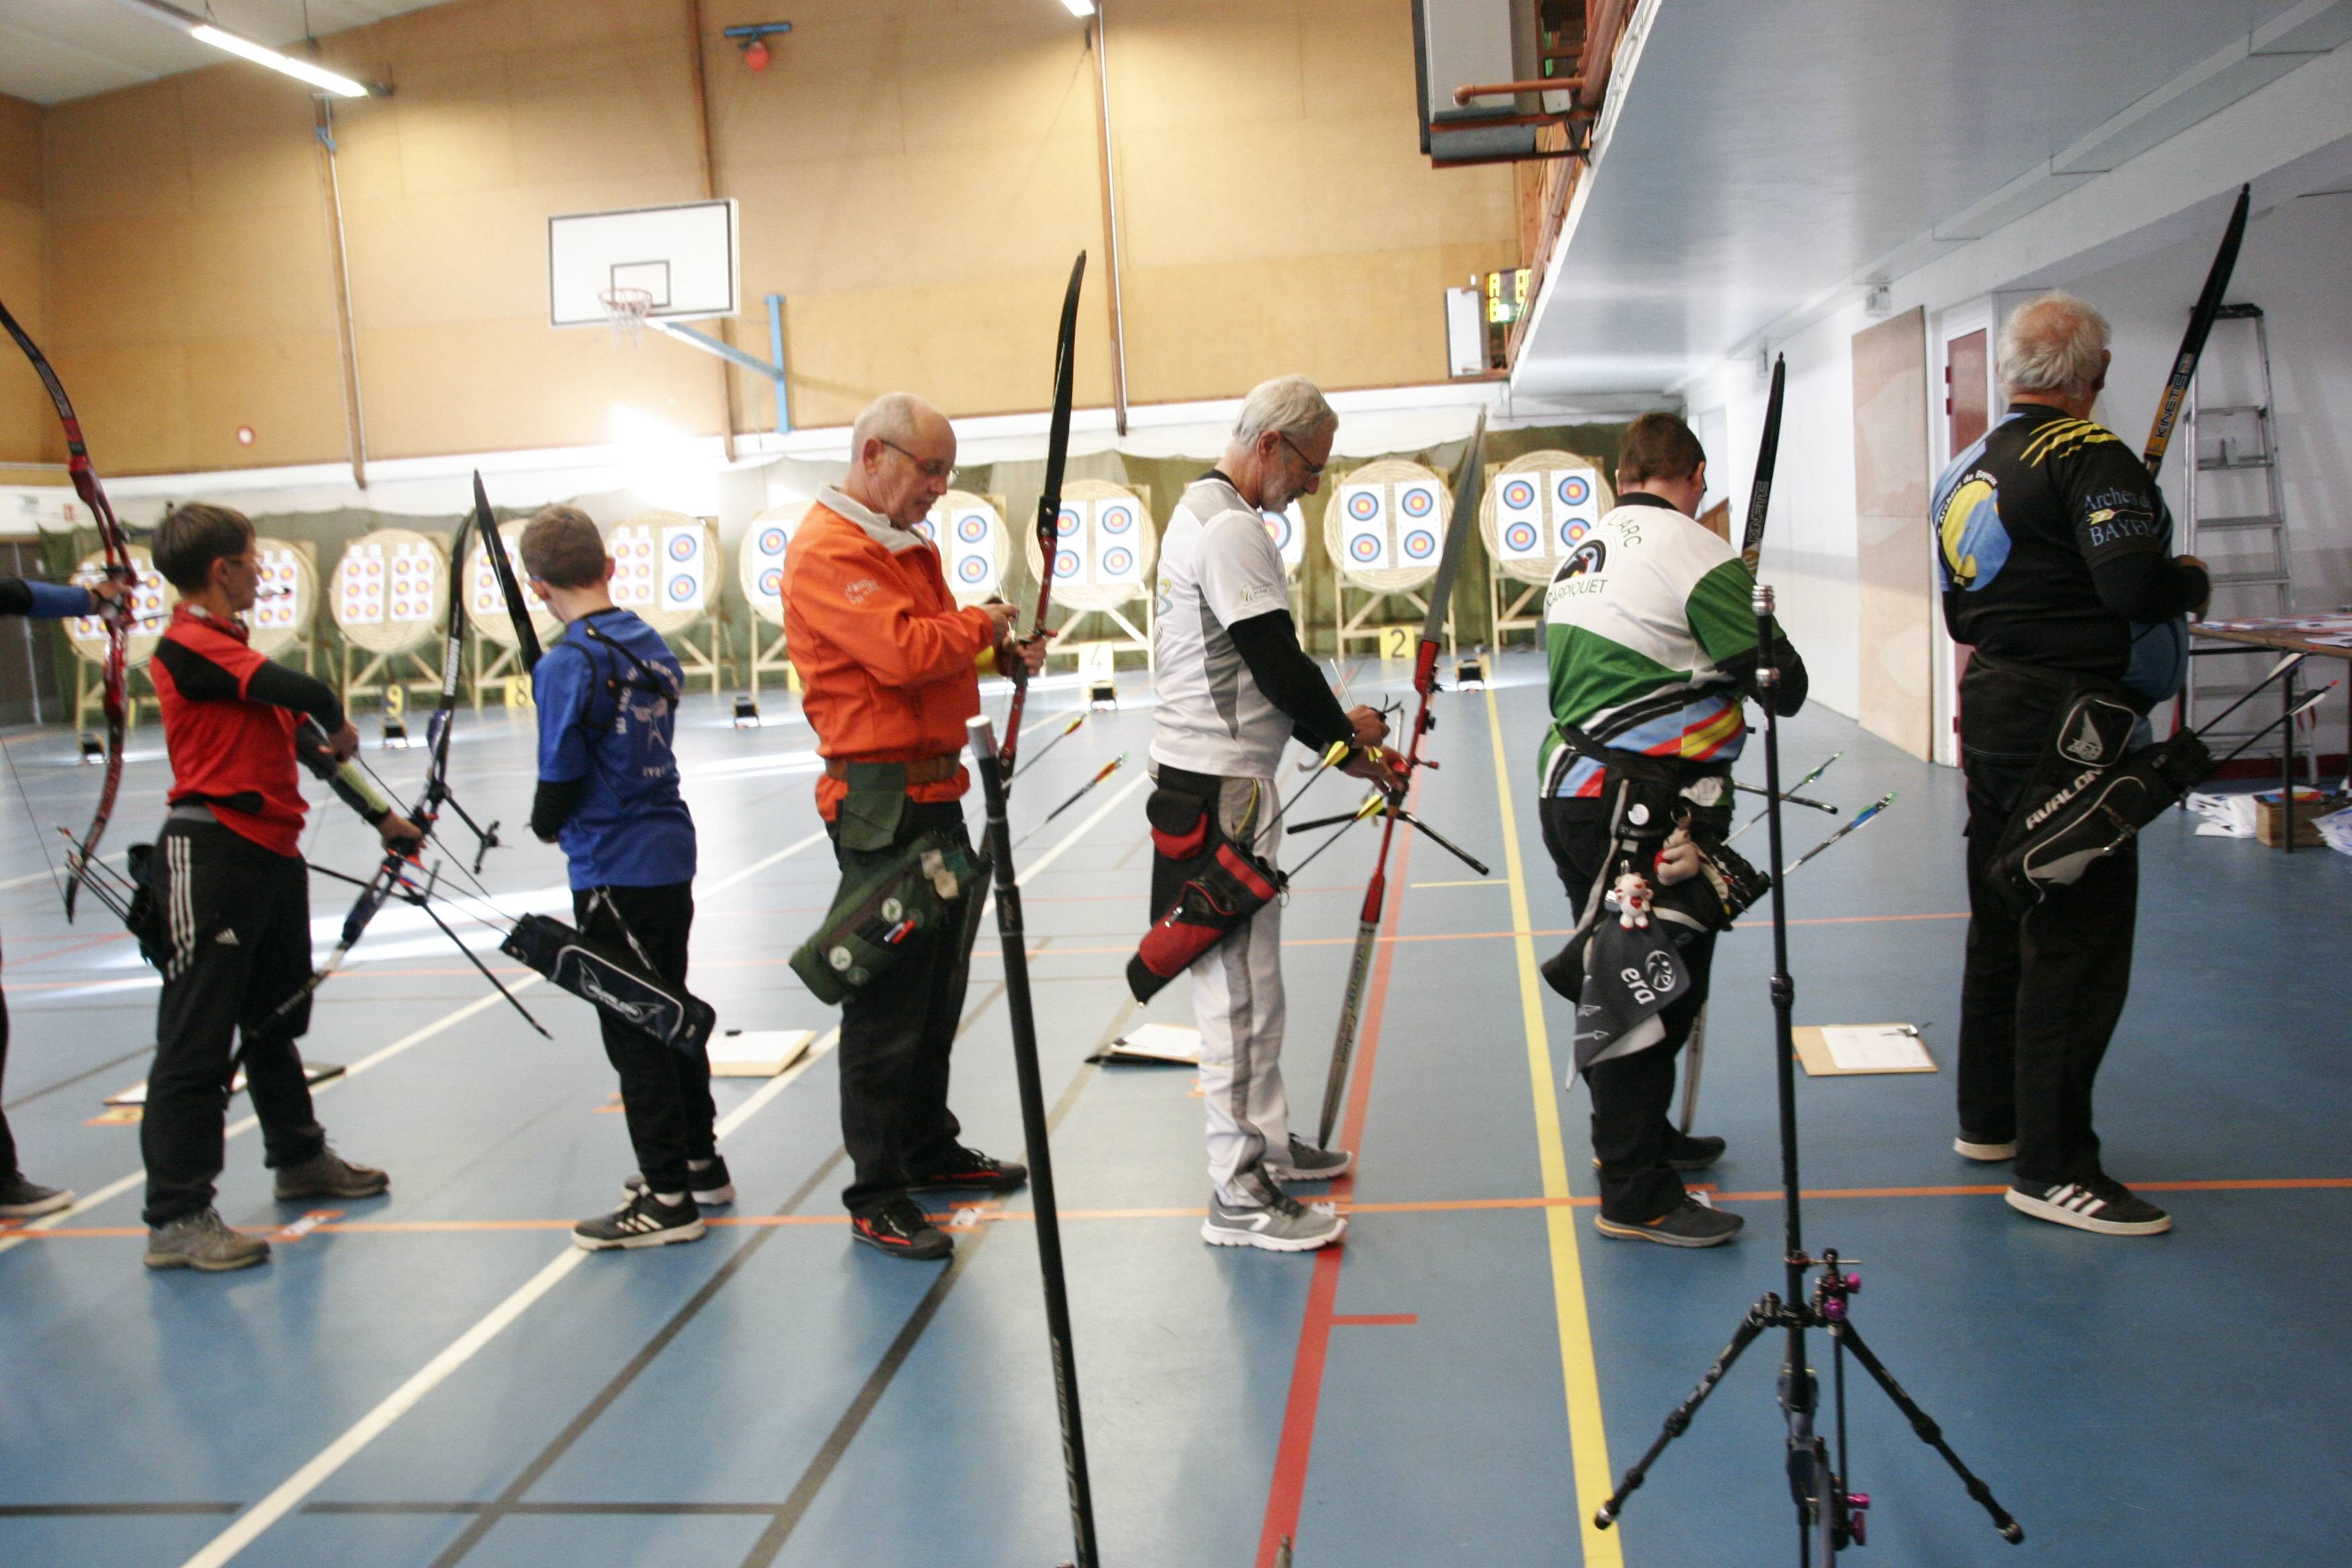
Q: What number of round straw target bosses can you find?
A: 11